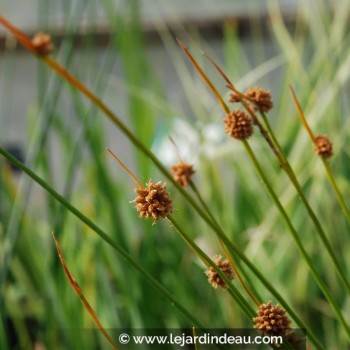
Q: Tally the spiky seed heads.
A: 8